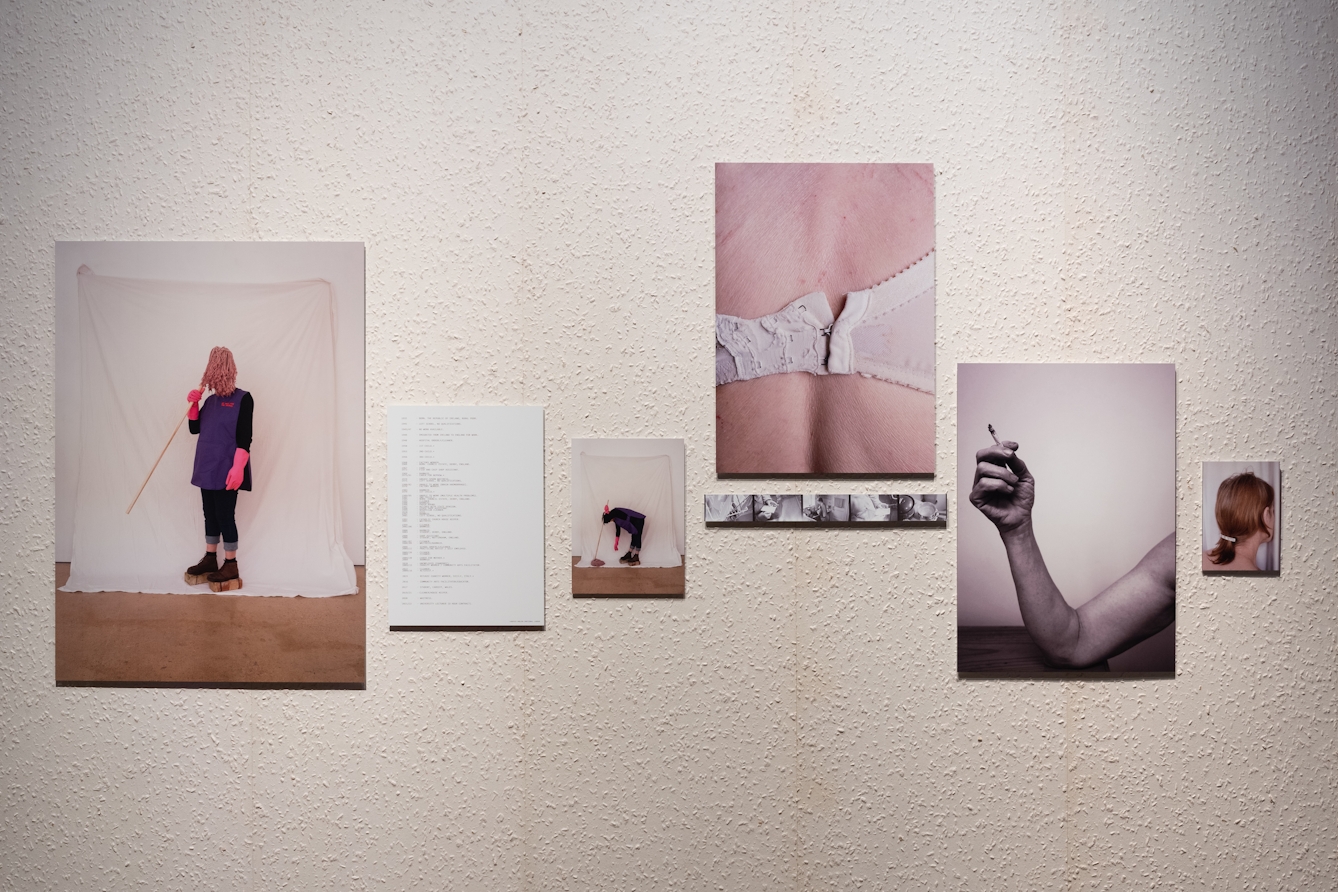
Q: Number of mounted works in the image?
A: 7